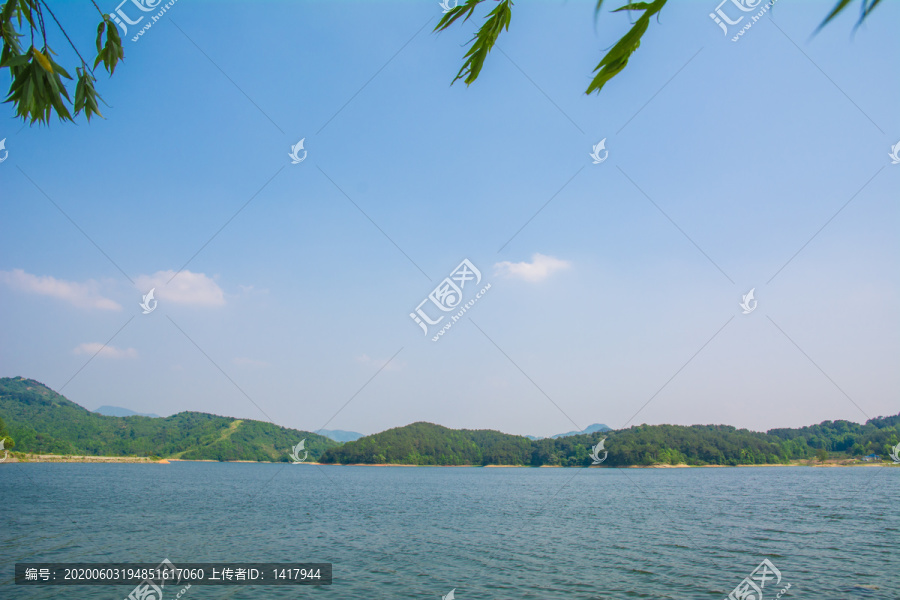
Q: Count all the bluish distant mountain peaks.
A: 3